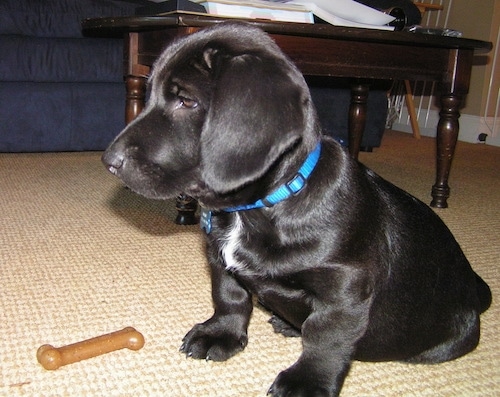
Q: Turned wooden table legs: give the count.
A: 4